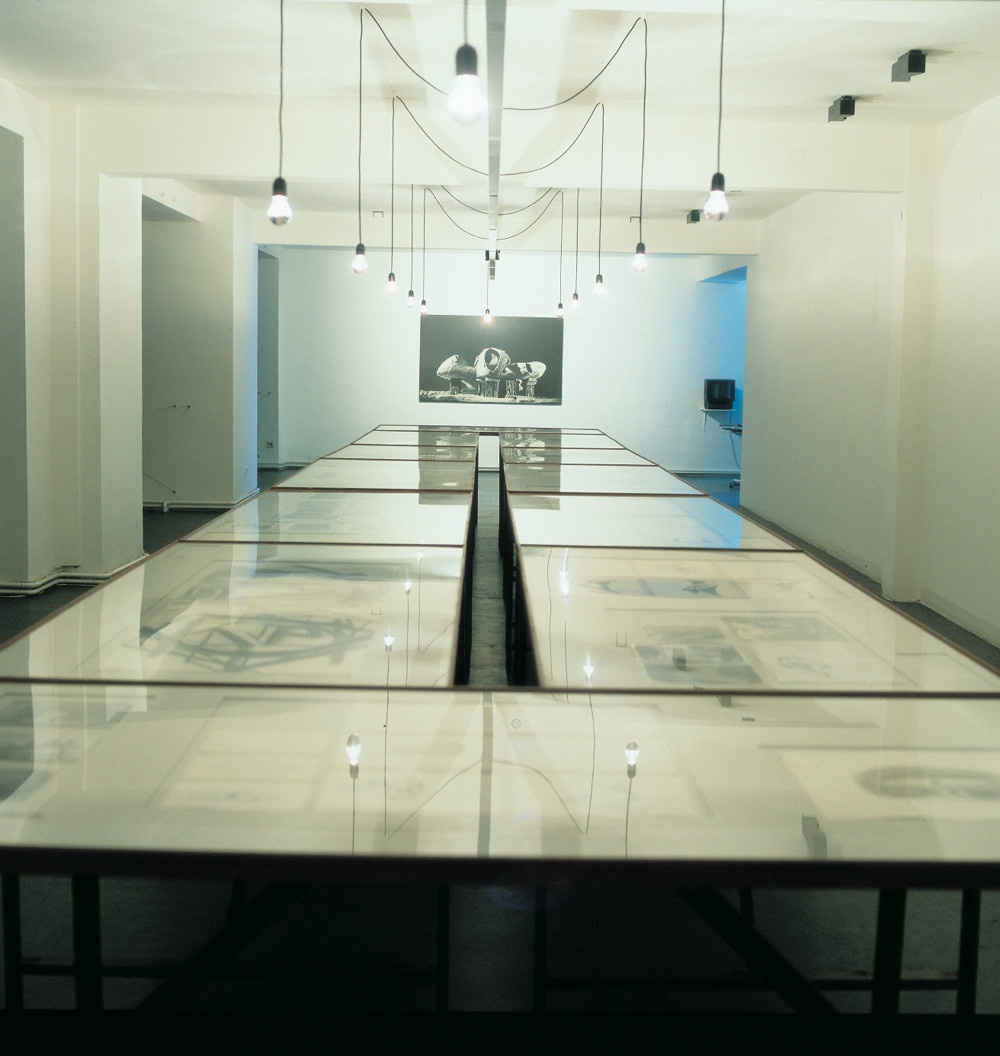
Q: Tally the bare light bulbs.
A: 12